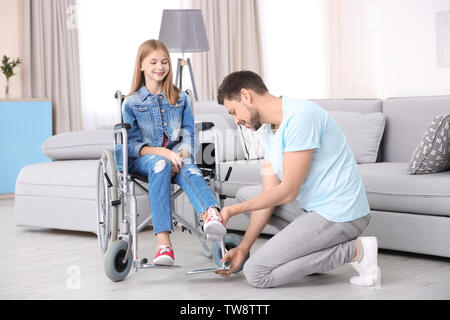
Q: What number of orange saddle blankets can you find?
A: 0